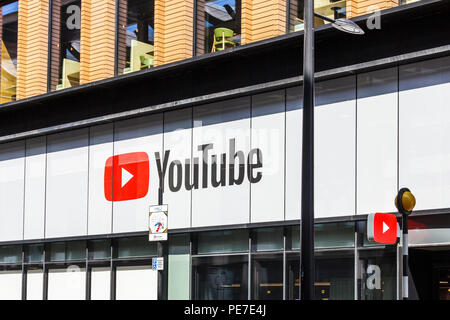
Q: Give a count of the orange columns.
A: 5